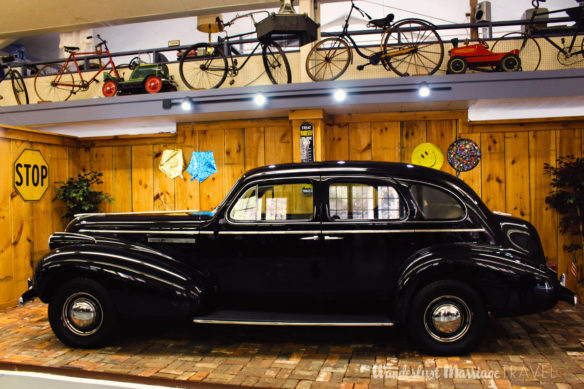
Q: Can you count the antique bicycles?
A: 5